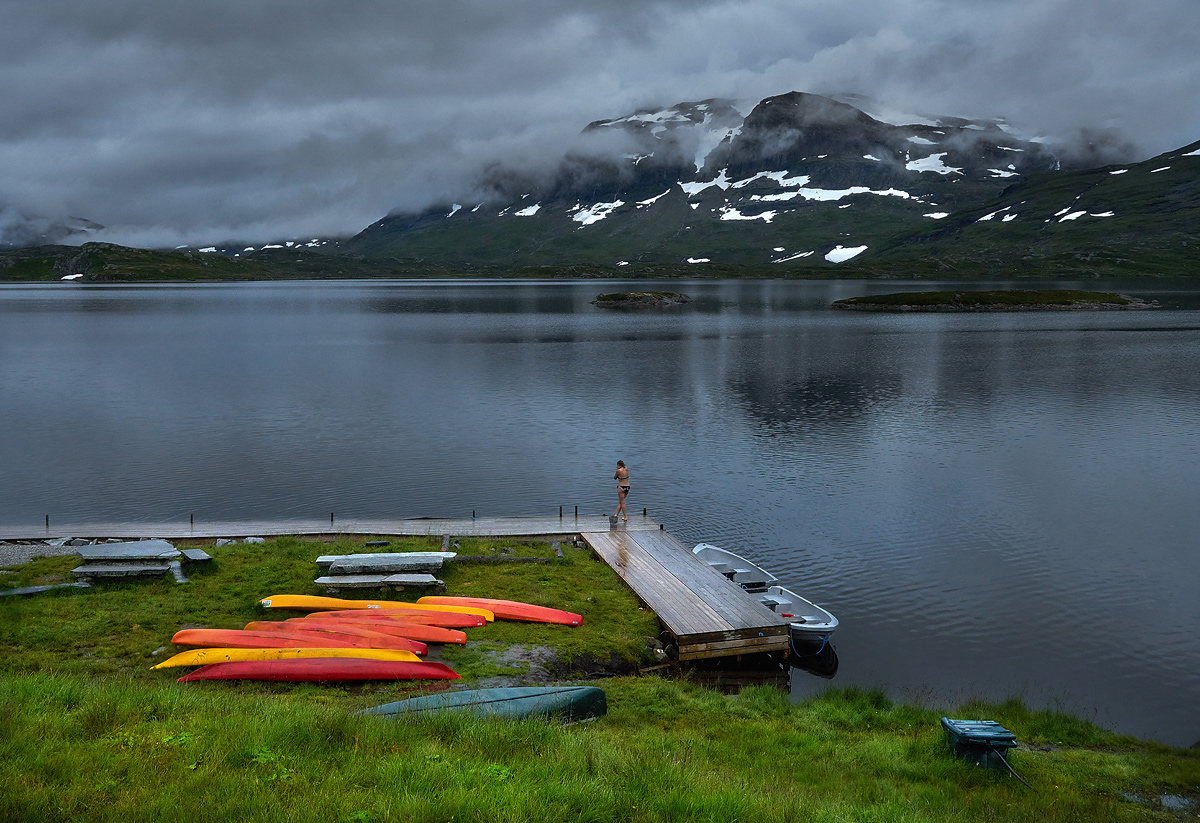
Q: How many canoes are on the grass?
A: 9